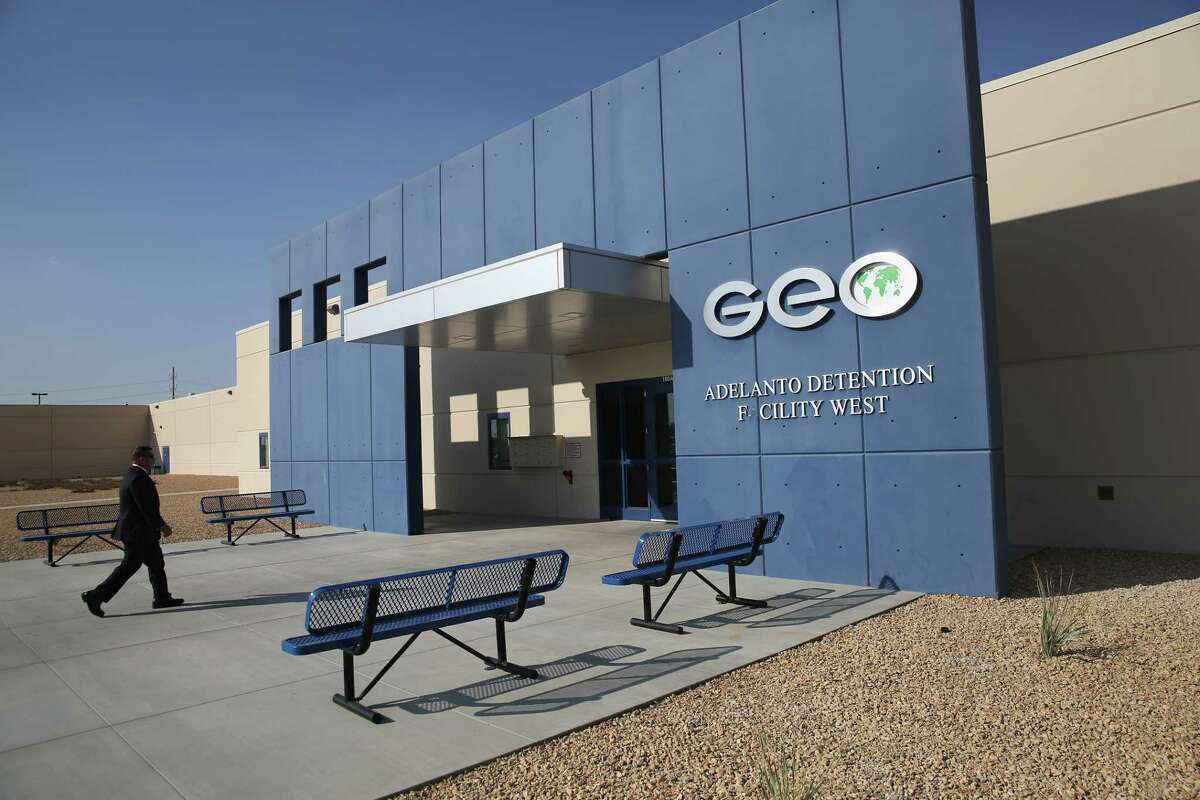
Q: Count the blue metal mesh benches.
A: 4